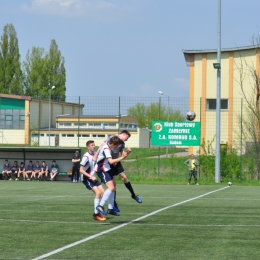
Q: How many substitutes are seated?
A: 7